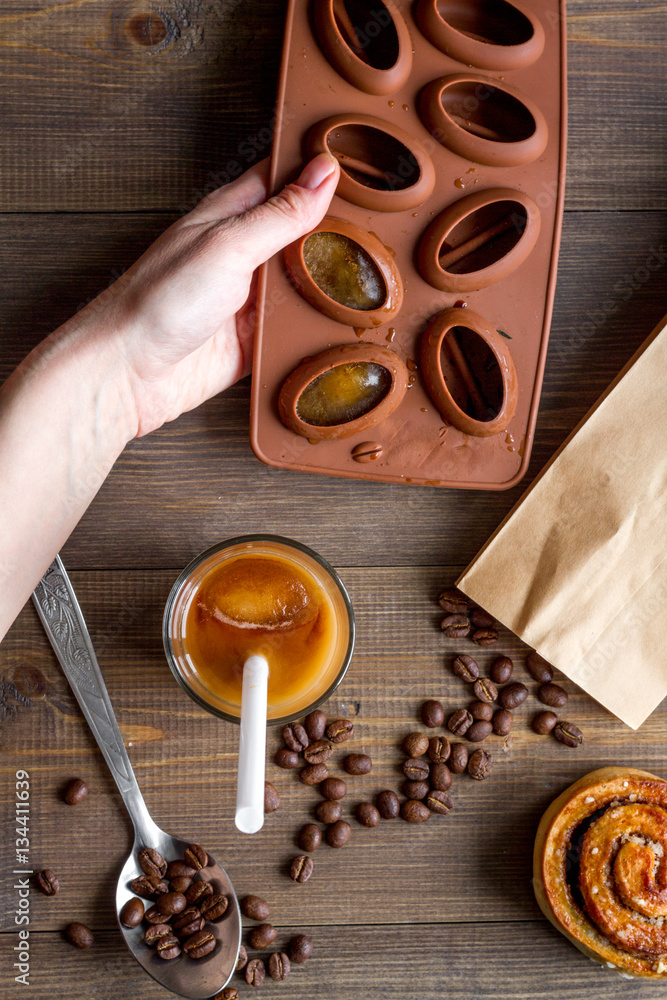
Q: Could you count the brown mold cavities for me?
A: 8